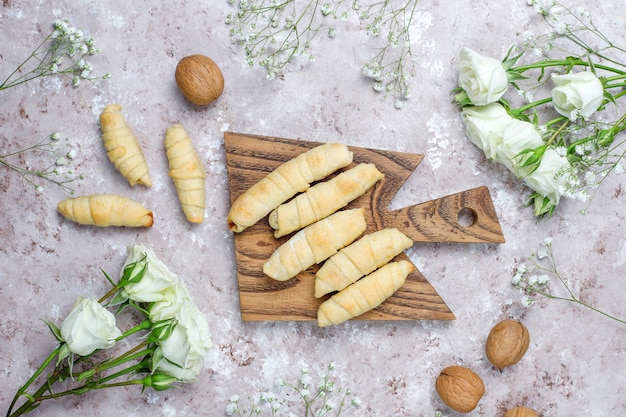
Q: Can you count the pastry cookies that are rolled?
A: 8